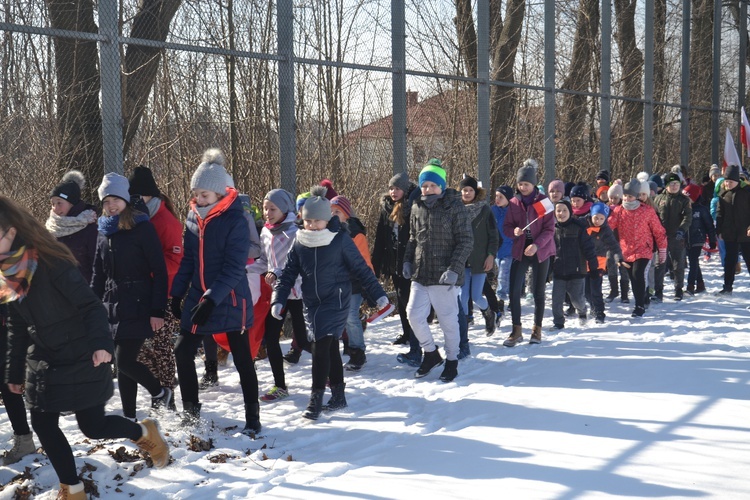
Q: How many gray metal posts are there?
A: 10